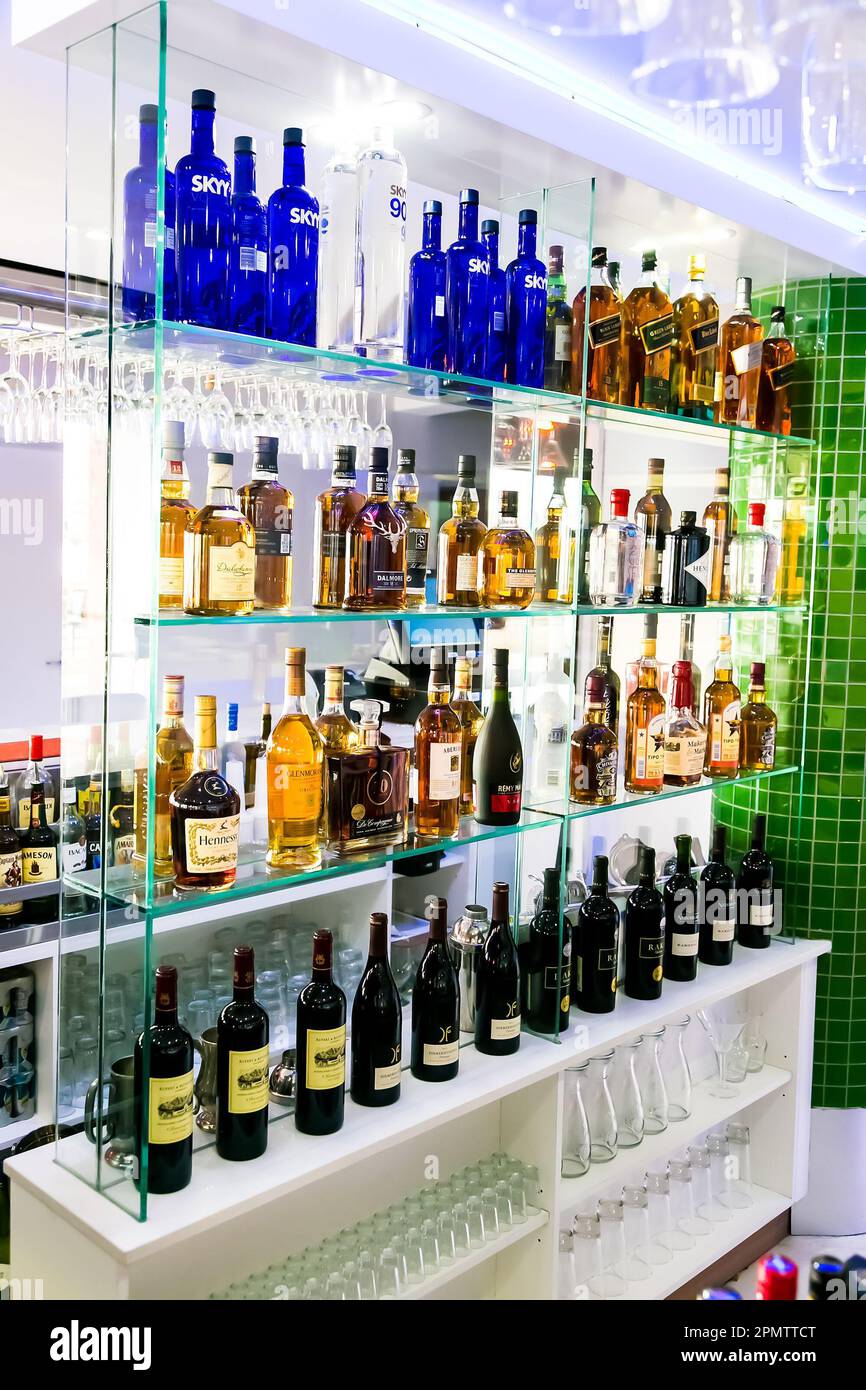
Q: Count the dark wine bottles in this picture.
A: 12